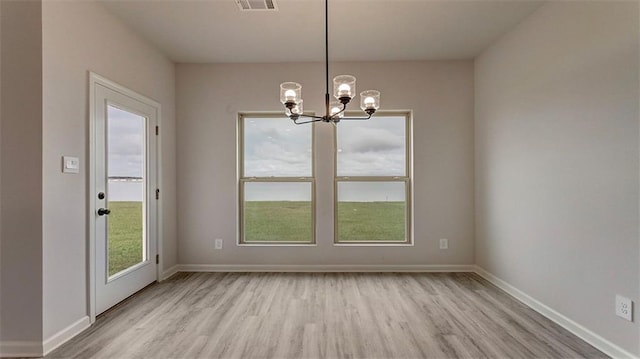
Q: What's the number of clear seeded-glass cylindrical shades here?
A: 5